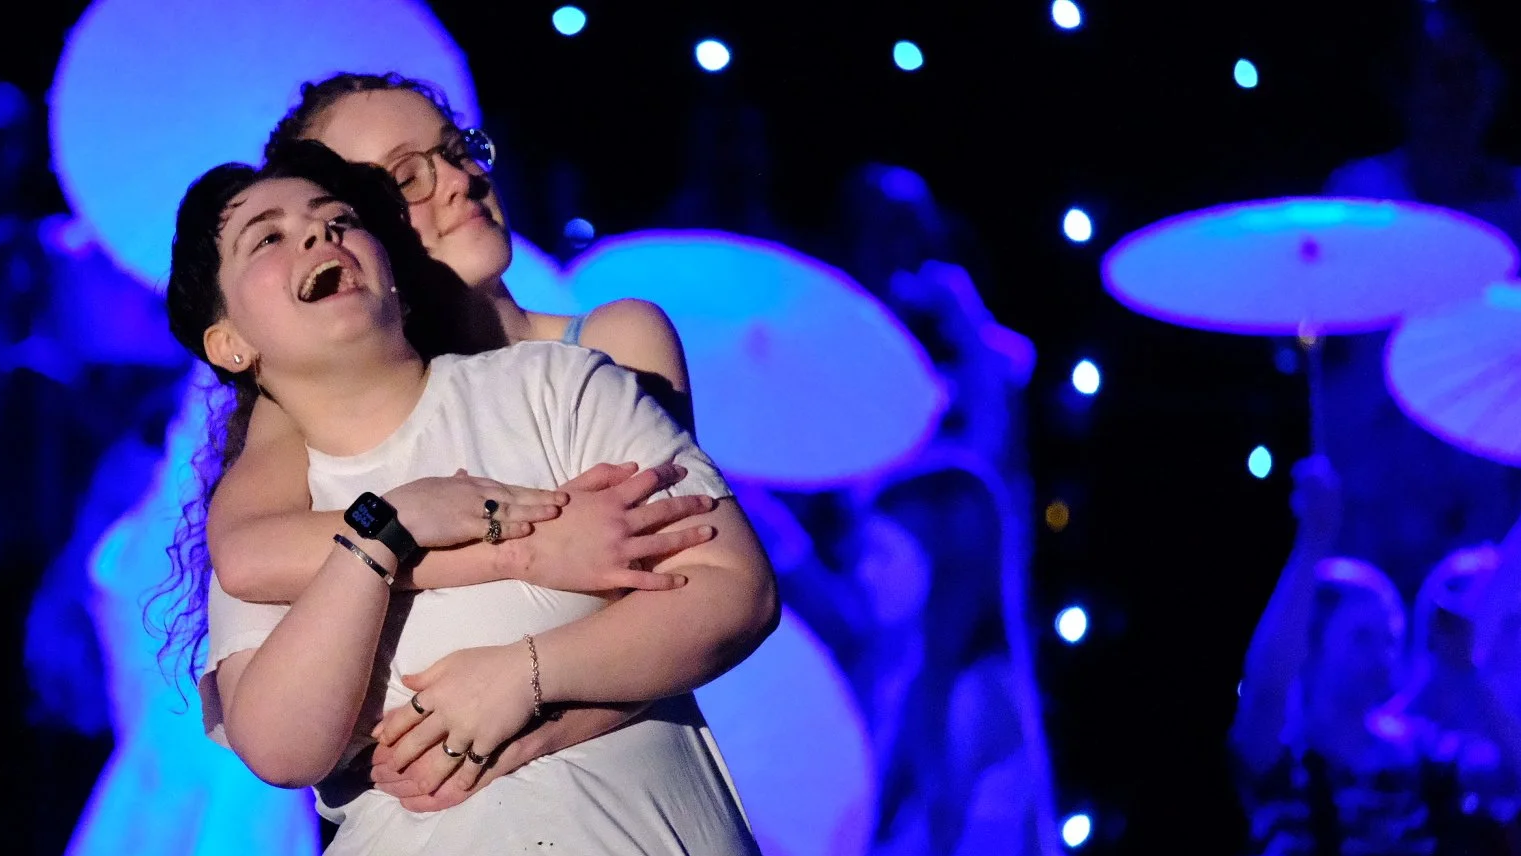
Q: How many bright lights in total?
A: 10